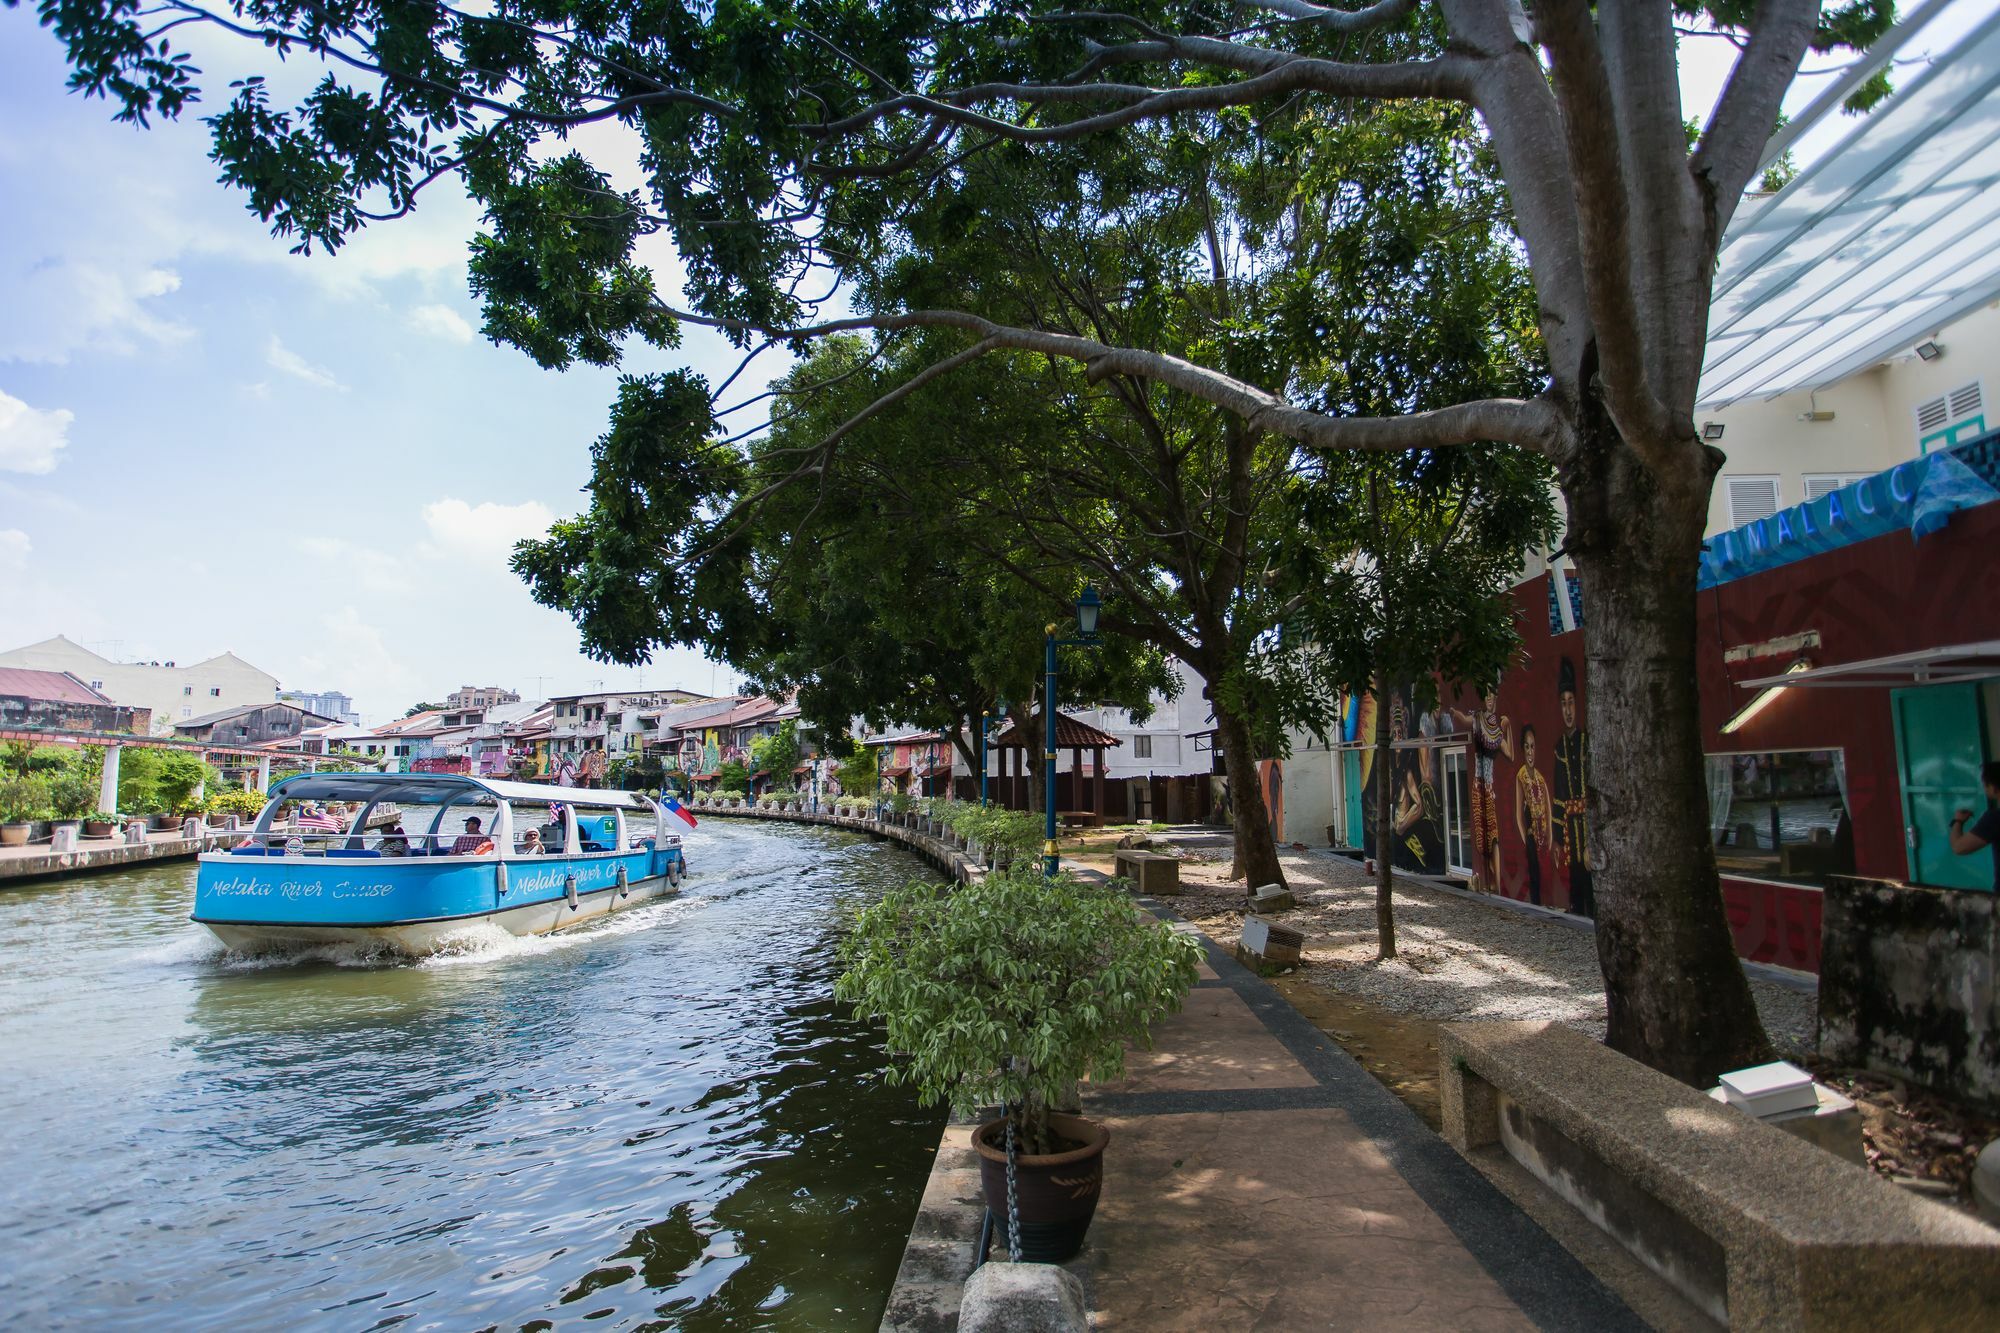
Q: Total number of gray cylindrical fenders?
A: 5